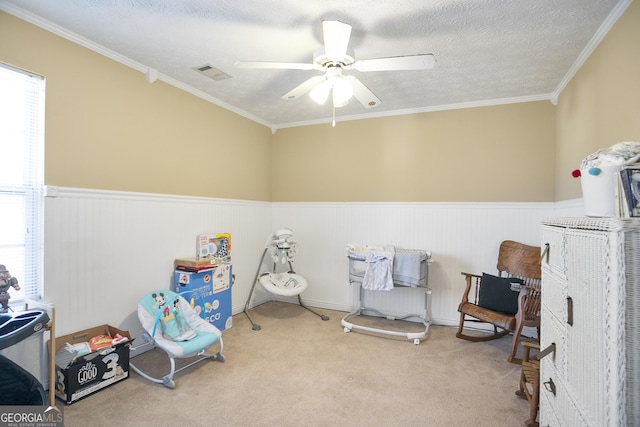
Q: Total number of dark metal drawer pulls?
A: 4